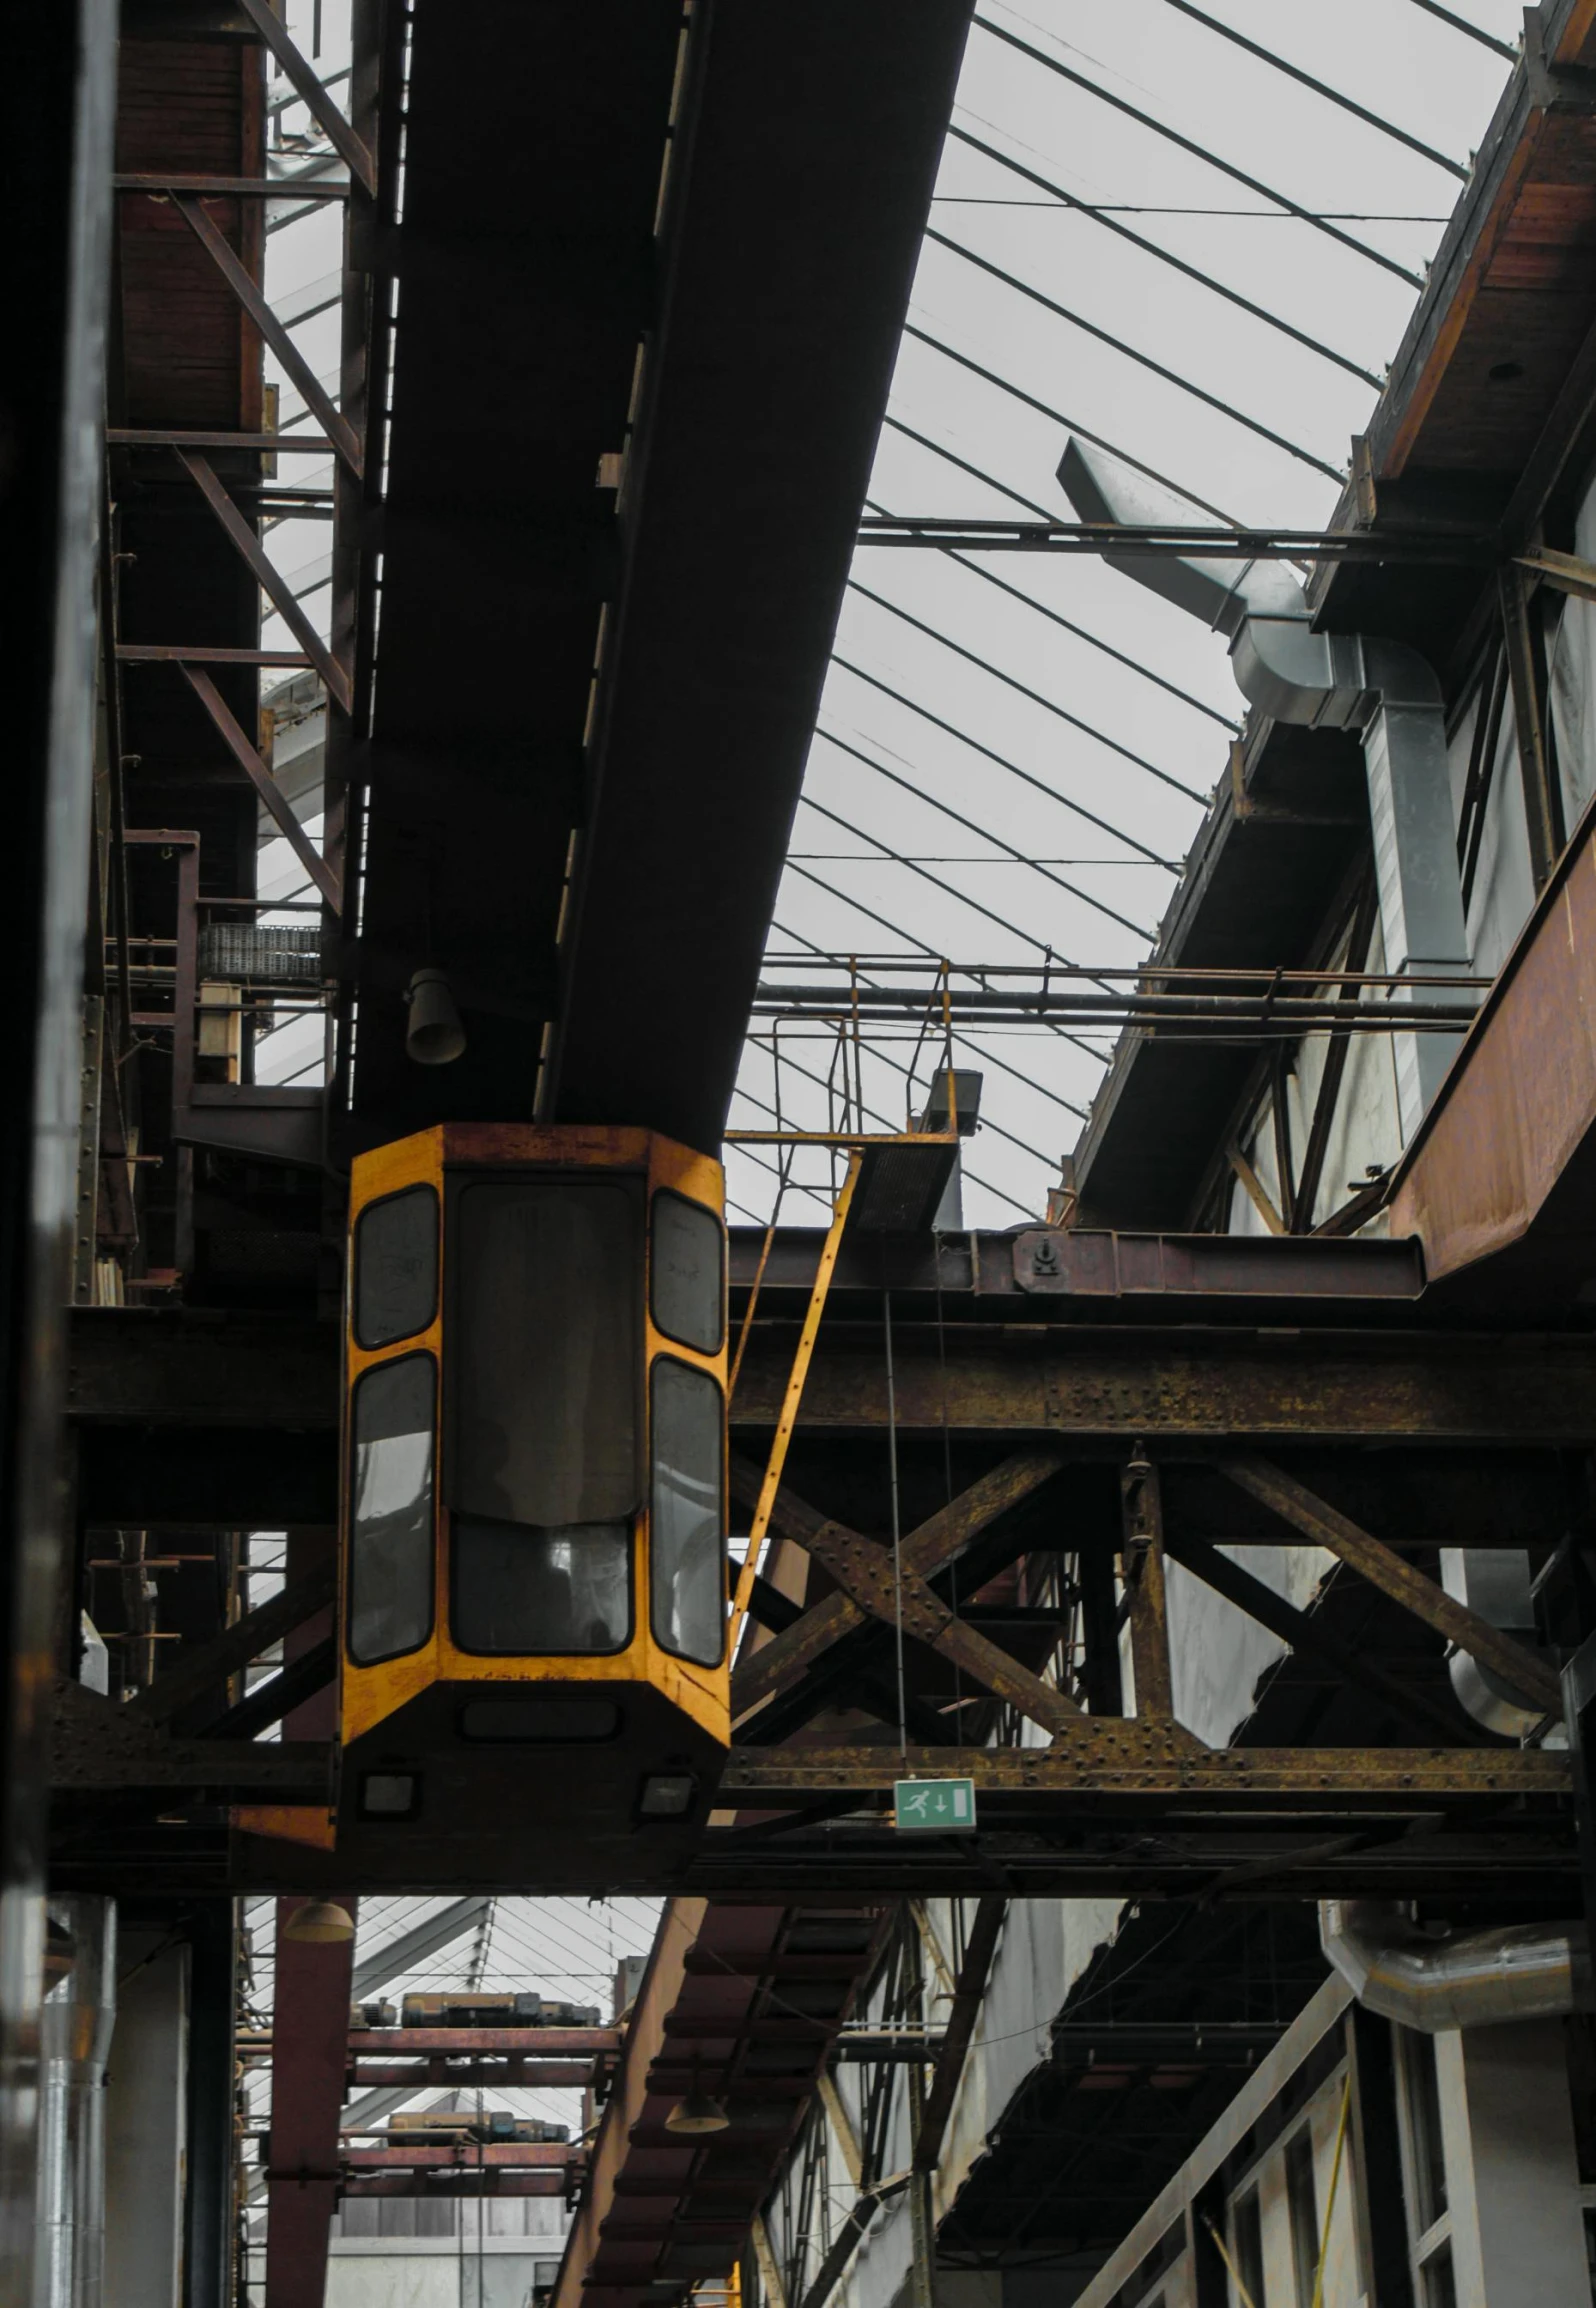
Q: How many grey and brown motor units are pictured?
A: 2